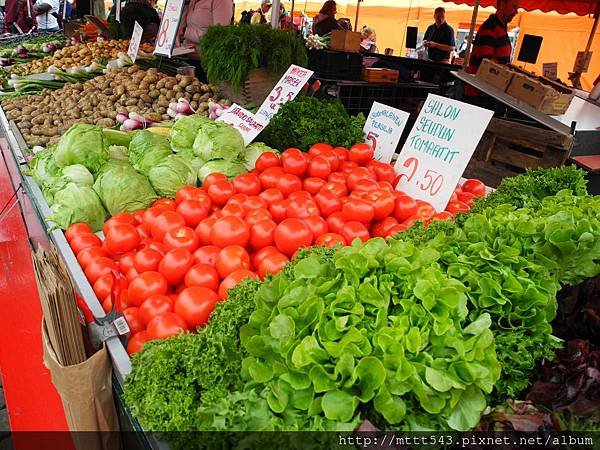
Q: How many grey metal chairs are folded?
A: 0